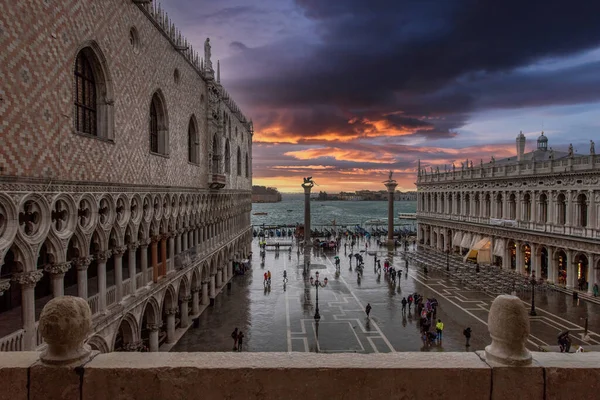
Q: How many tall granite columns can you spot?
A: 2